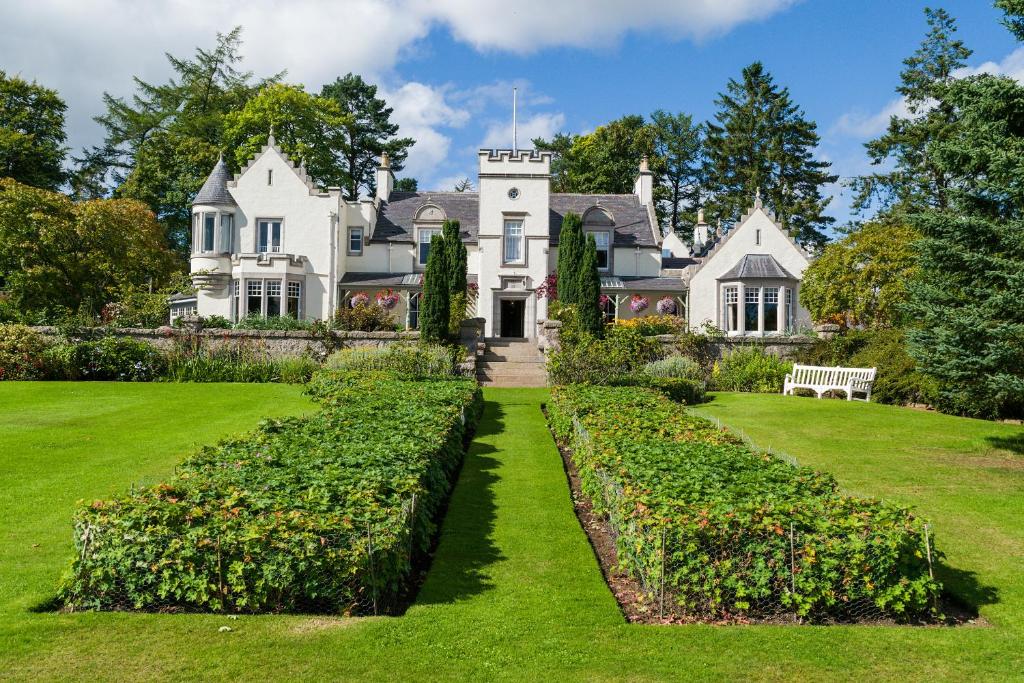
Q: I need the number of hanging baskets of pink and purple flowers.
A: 4